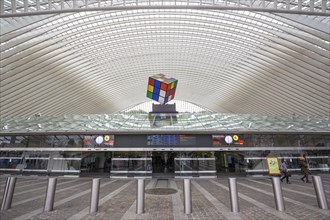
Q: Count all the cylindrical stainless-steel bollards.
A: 8